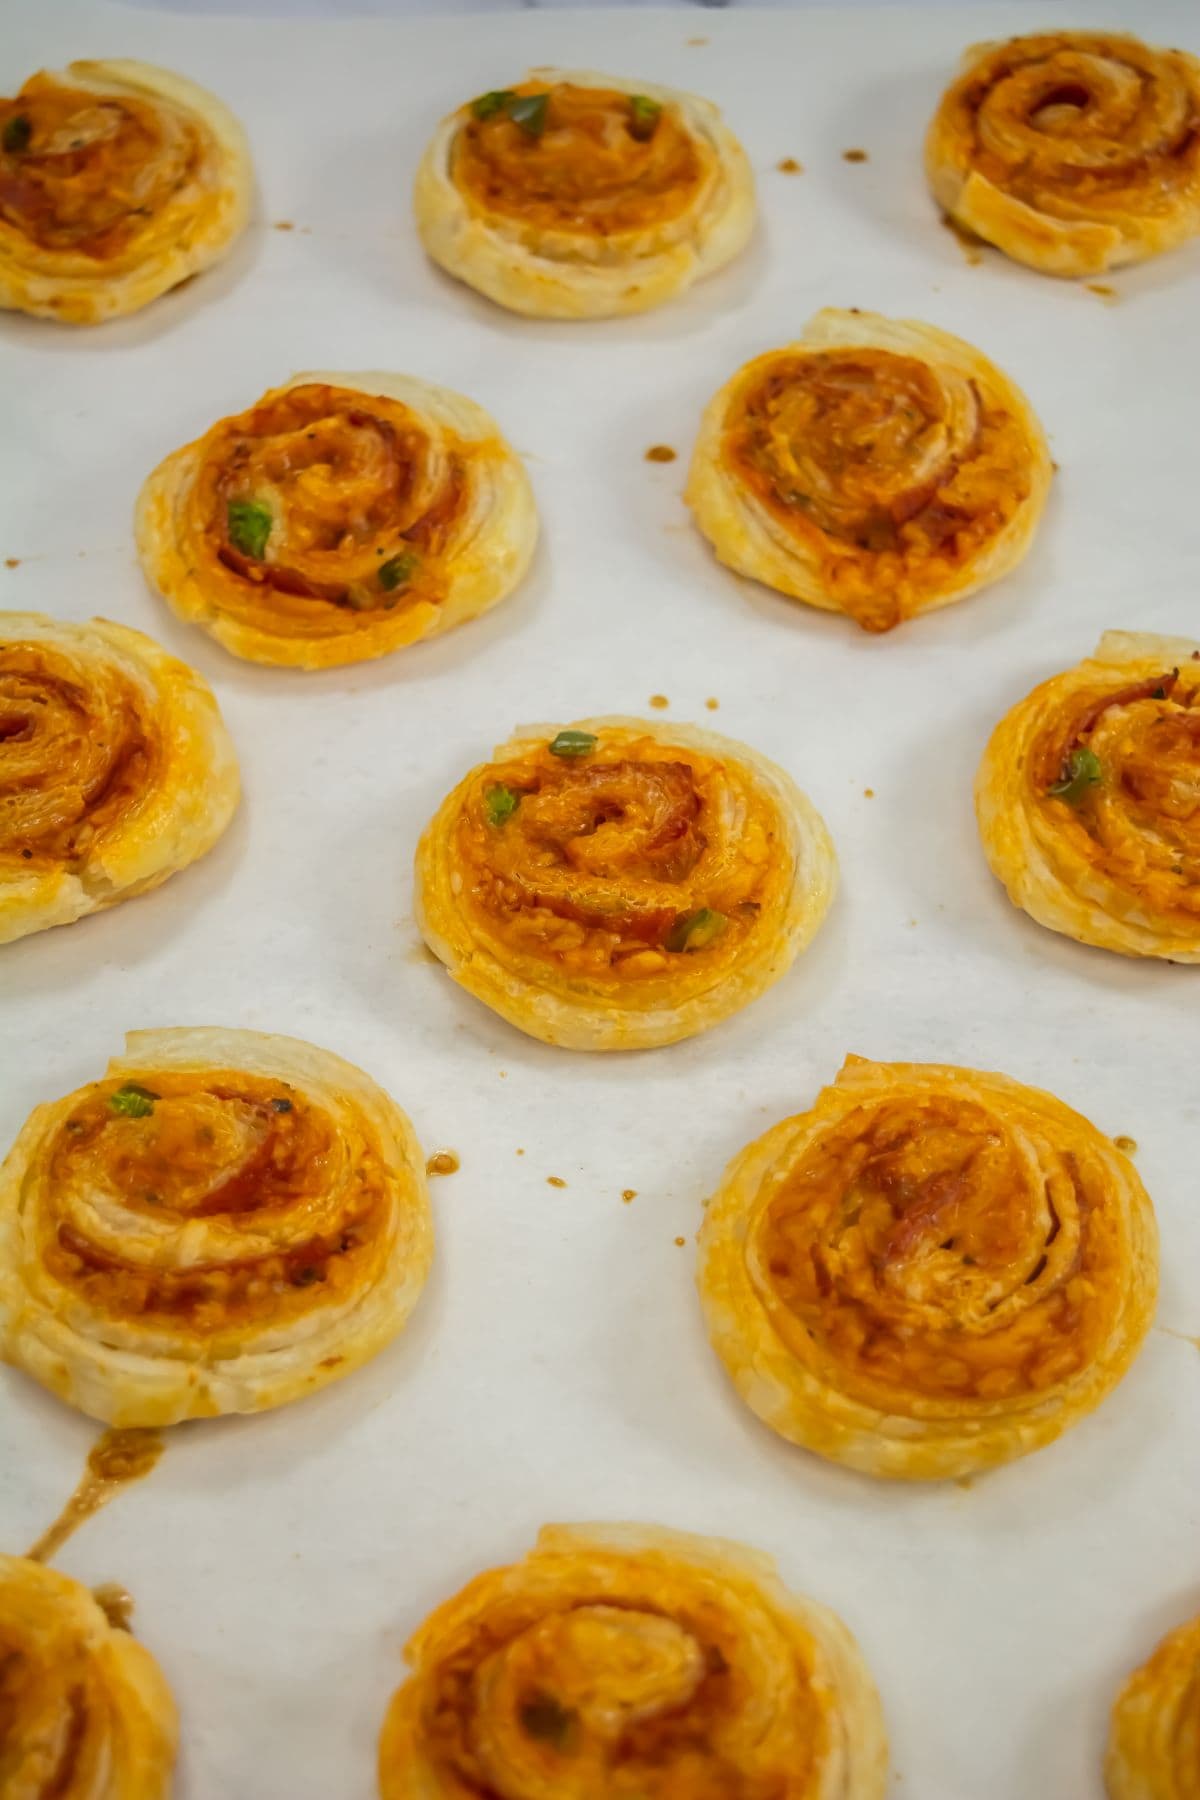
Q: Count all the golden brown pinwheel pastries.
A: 13